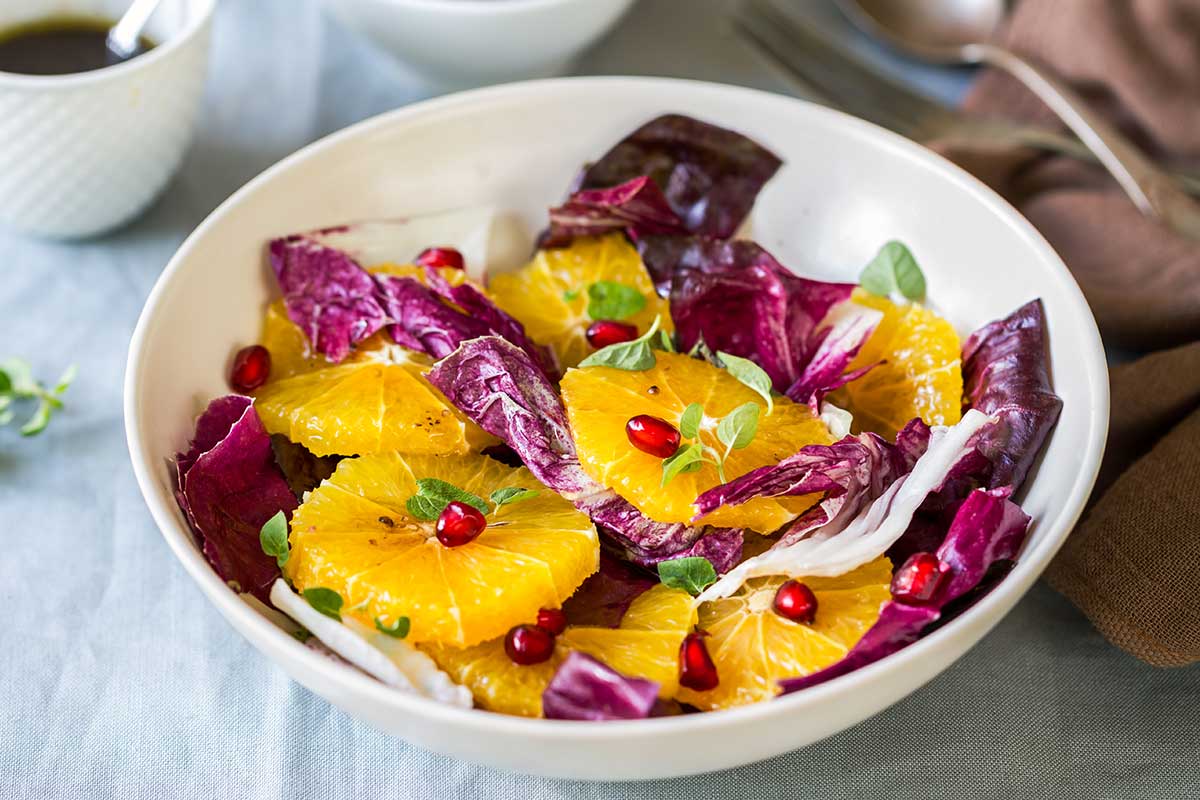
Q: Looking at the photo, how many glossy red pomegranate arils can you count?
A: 10